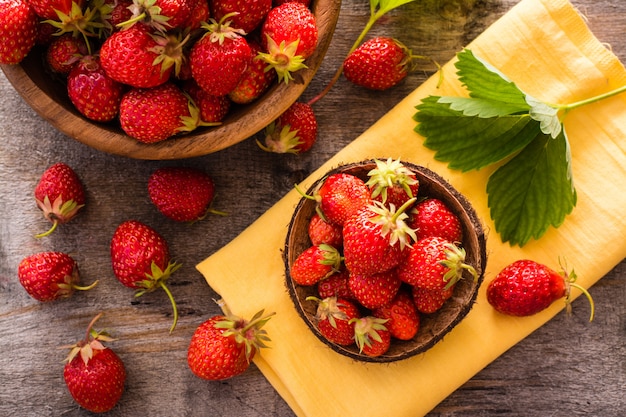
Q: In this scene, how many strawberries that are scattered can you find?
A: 9